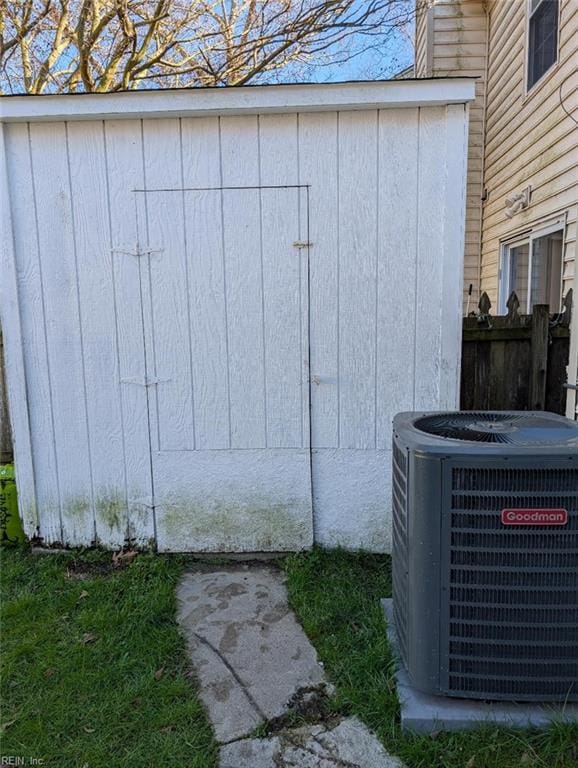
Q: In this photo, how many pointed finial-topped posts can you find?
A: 3